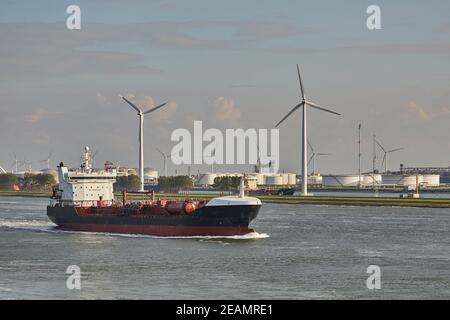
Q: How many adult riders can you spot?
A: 0